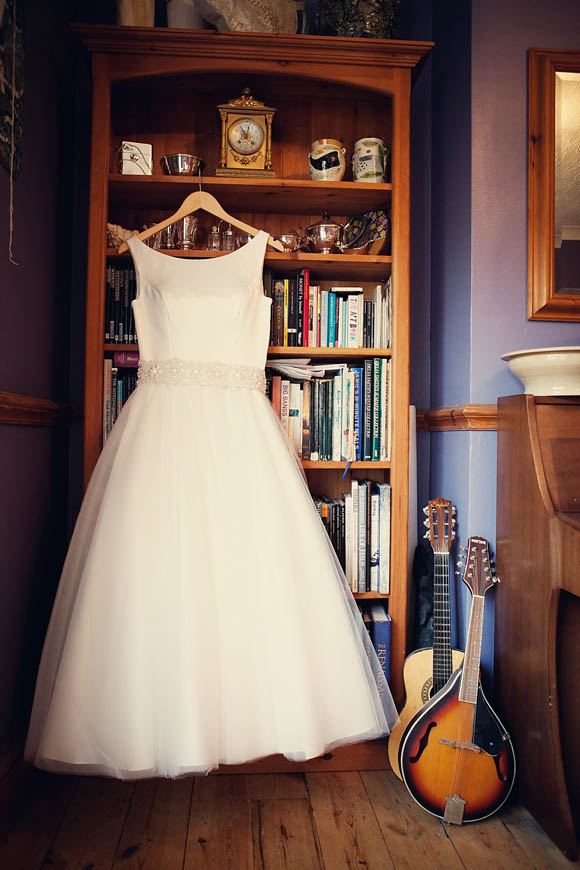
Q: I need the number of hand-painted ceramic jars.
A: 2